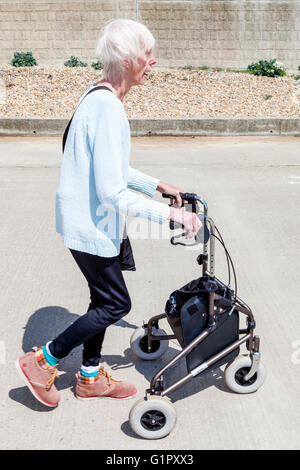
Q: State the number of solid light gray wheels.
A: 3